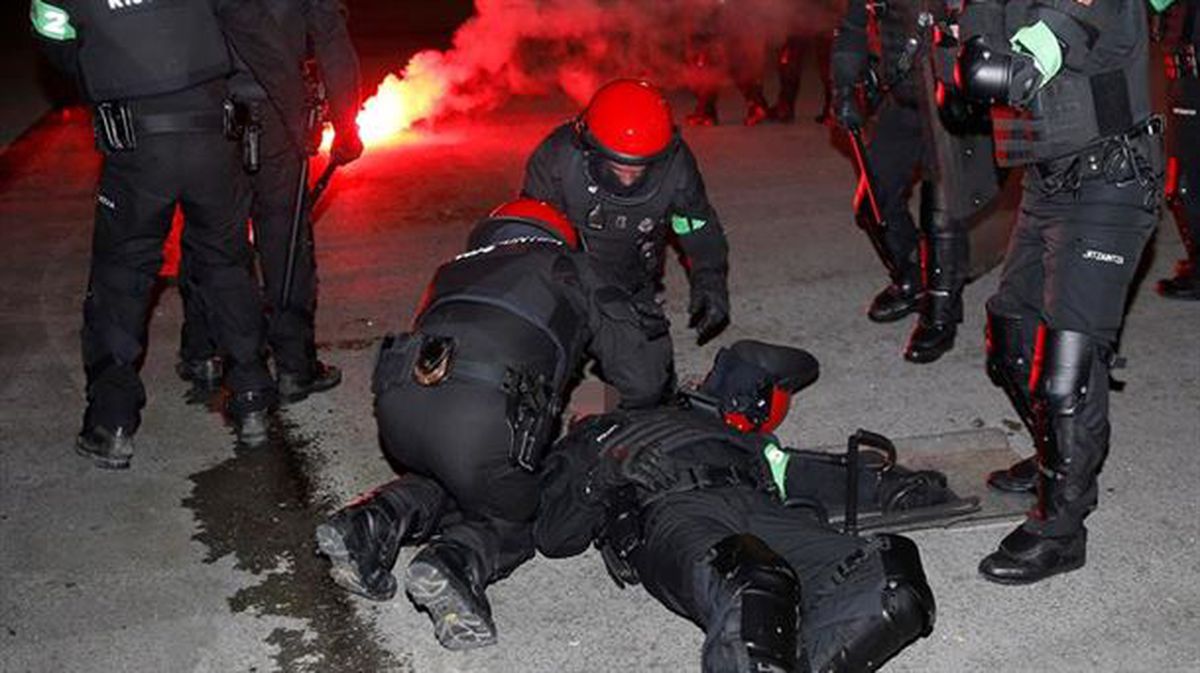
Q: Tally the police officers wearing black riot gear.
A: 8